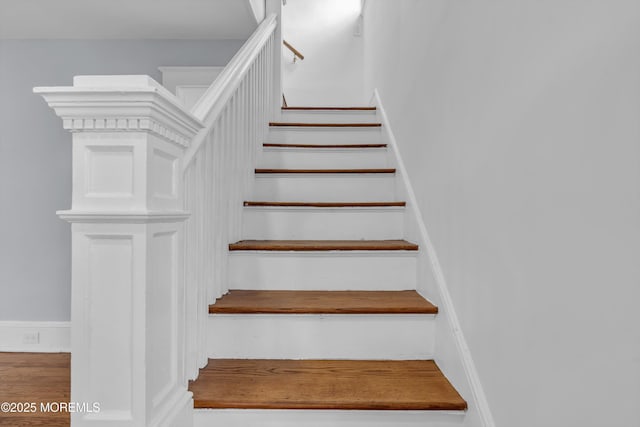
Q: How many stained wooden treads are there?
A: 8